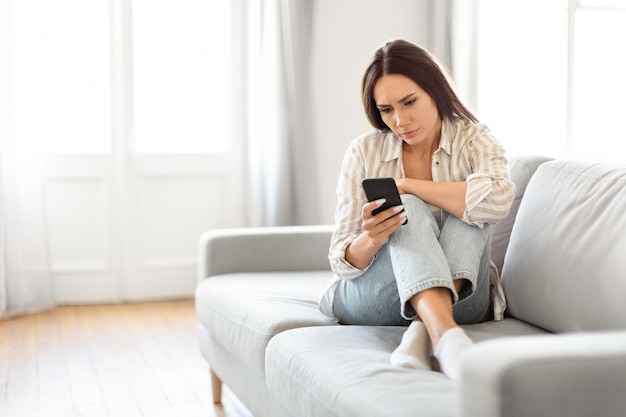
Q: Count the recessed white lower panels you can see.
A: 2